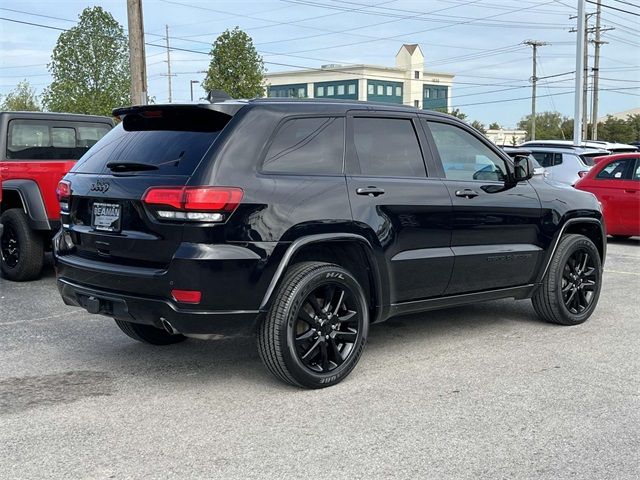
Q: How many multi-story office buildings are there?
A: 1